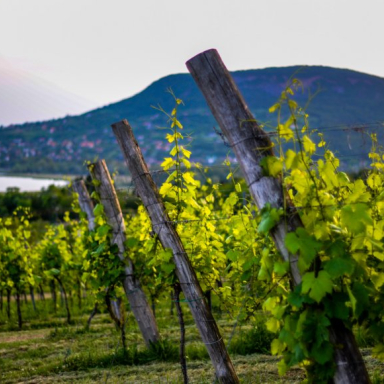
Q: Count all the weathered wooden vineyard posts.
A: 4